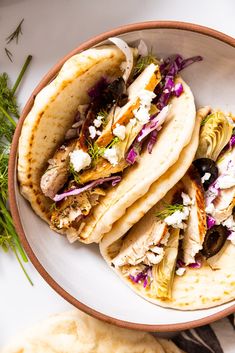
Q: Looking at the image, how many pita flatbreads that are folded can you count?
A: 2